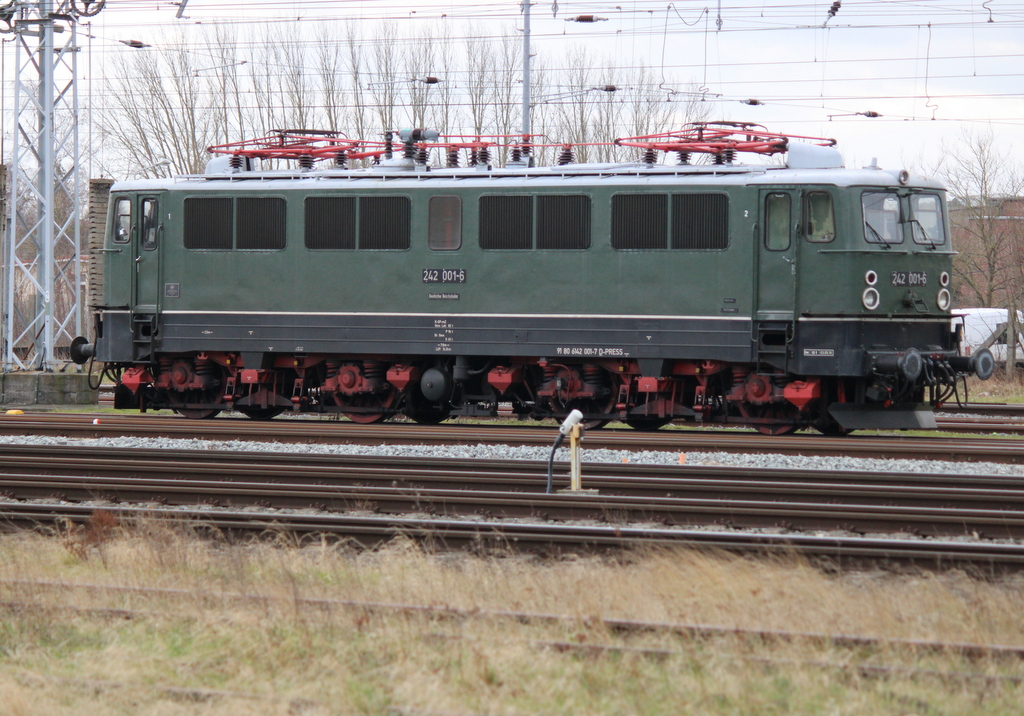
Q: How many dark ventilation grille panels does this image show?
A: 8